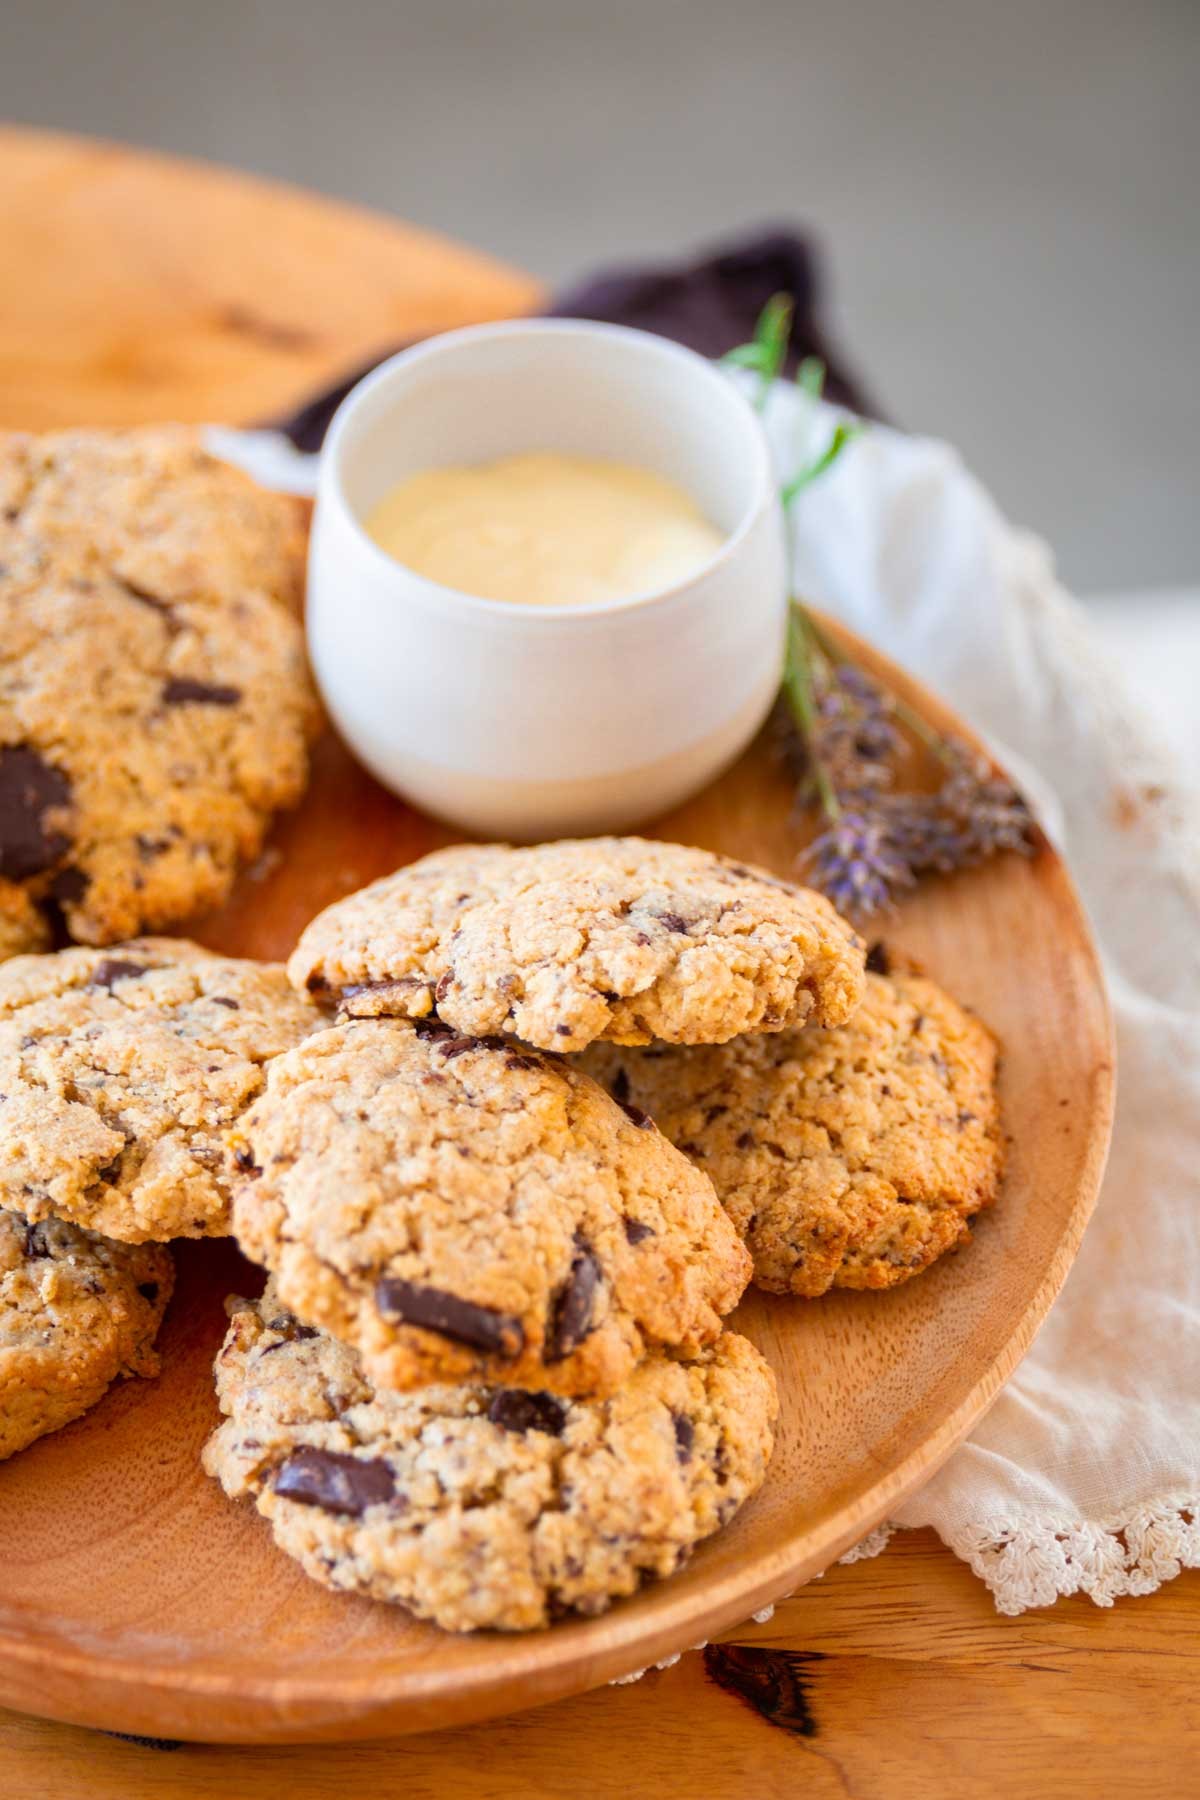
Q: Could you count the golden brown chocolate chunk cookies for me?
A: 7